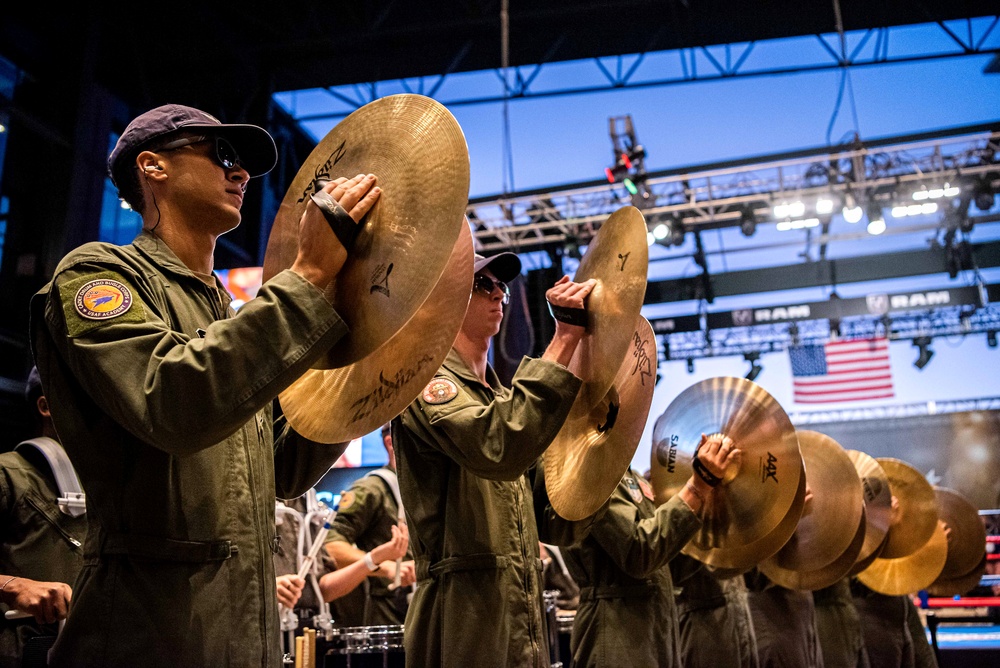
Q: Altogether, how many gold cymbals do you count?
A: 14